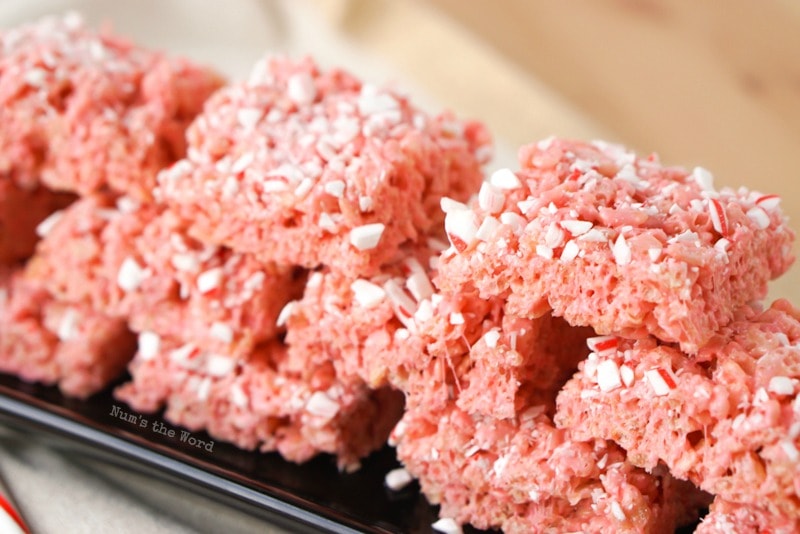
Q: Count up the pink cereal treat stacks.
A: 3